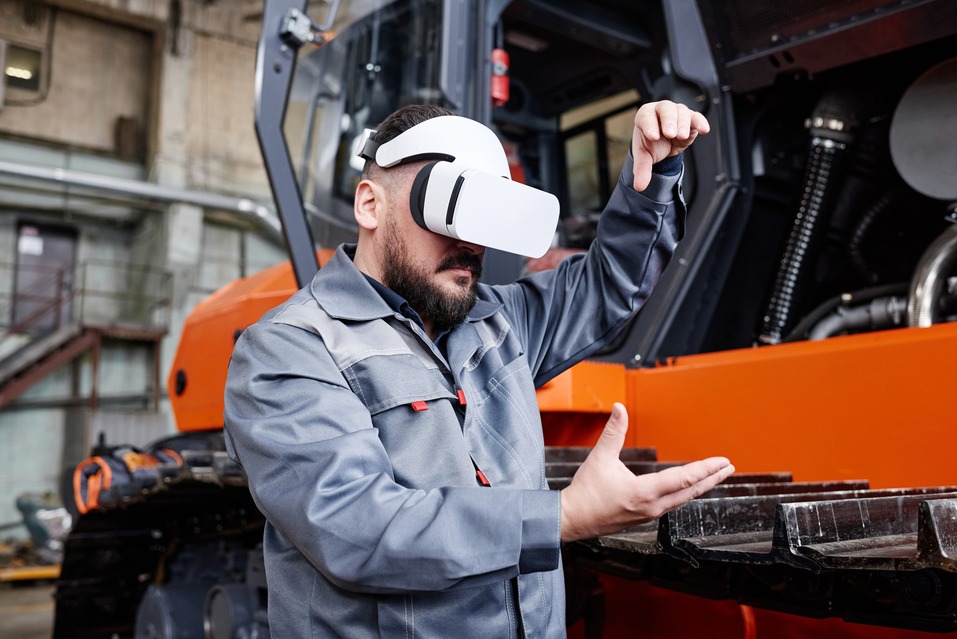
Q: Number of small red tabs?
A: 3